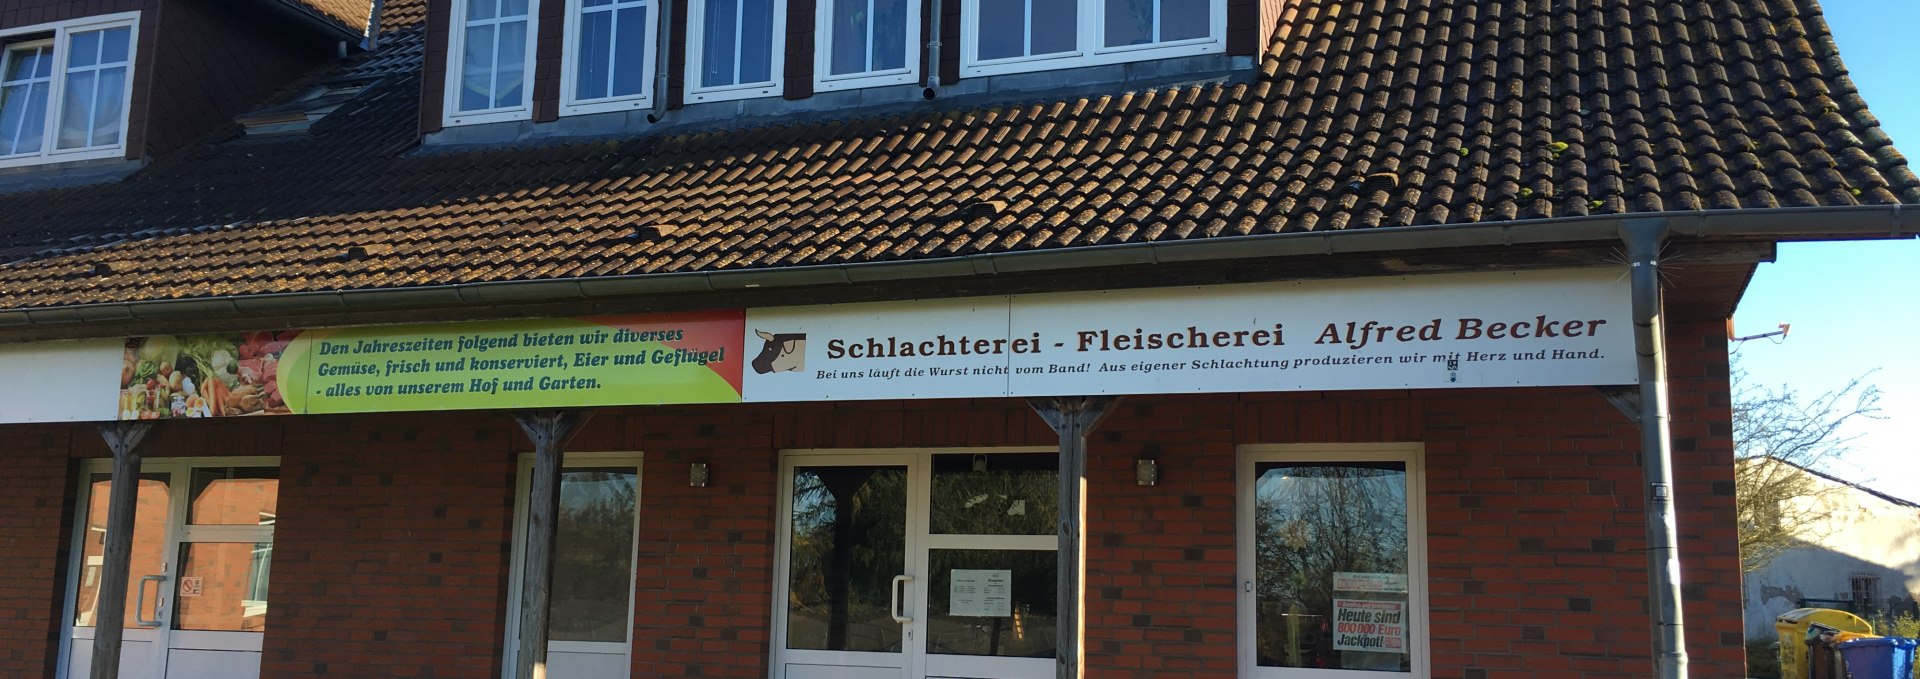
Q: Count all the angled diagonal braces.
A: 7